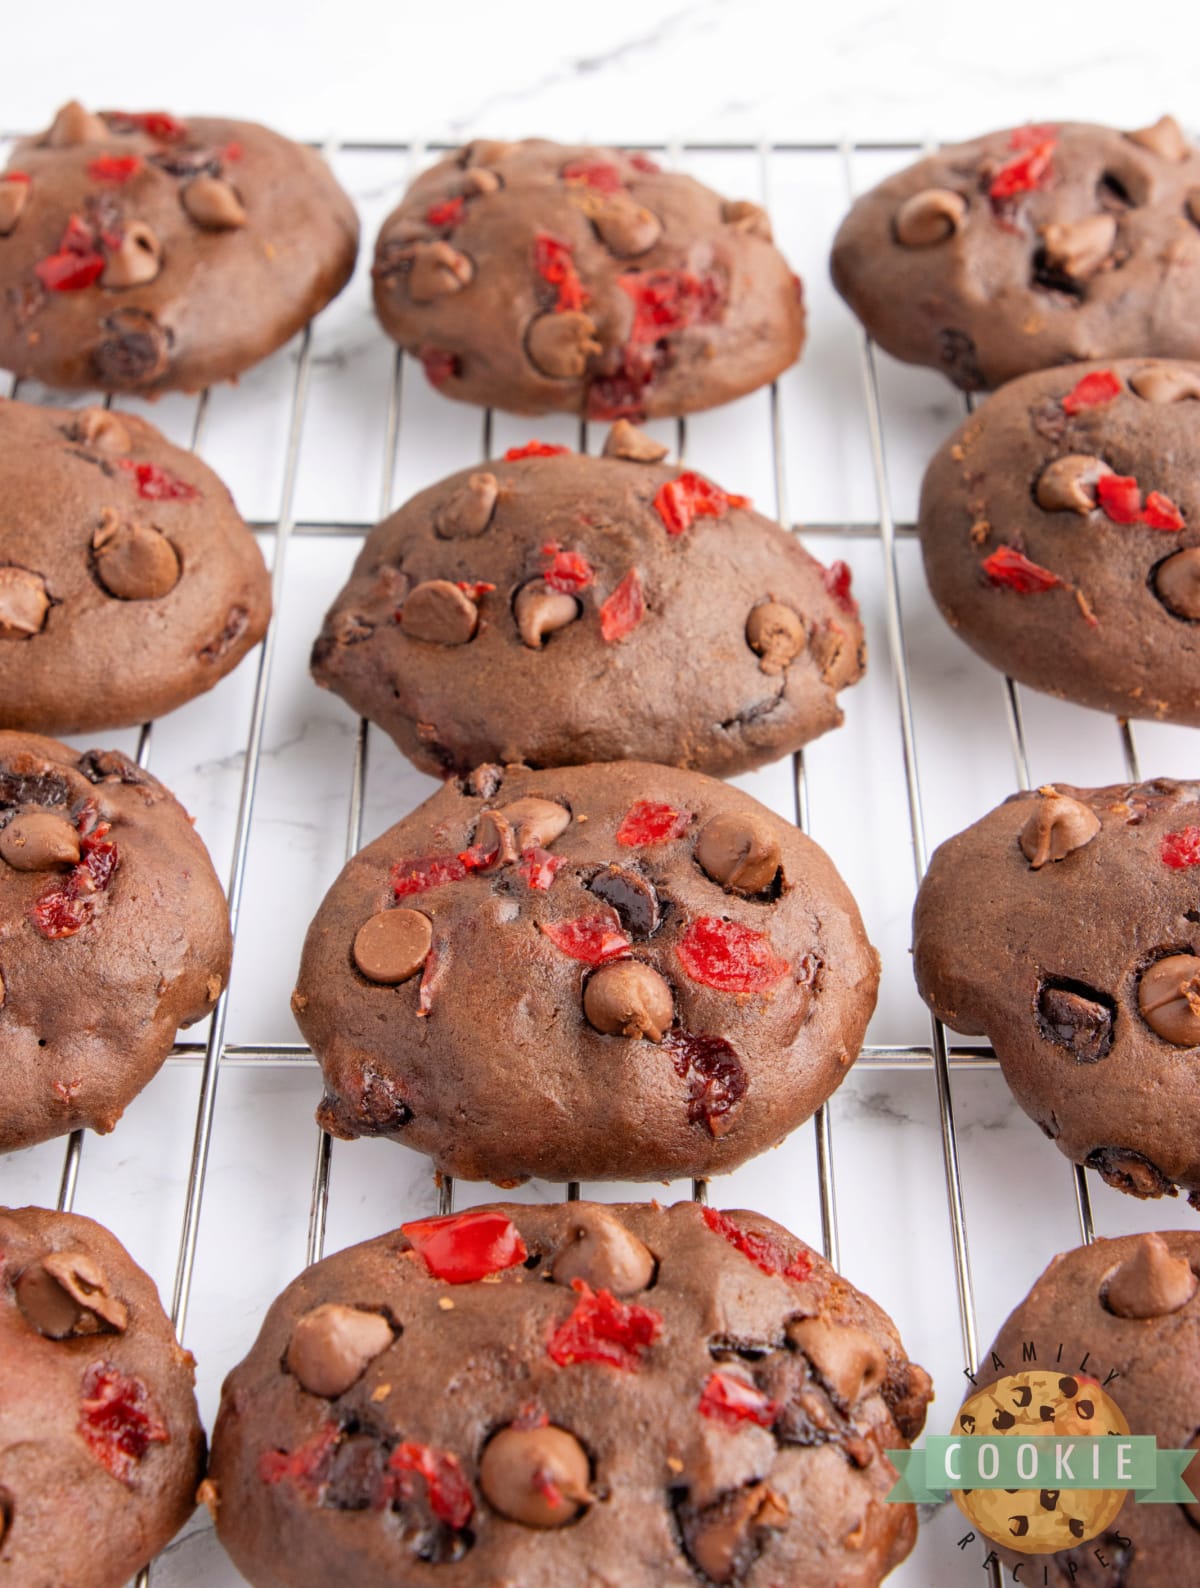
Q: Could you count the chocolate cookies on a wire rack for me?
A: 12